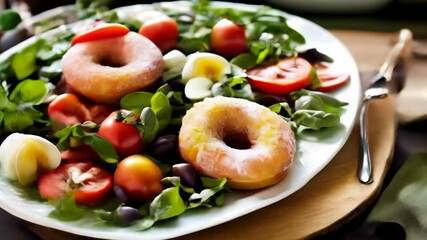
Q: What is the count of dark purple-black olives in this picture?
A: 4